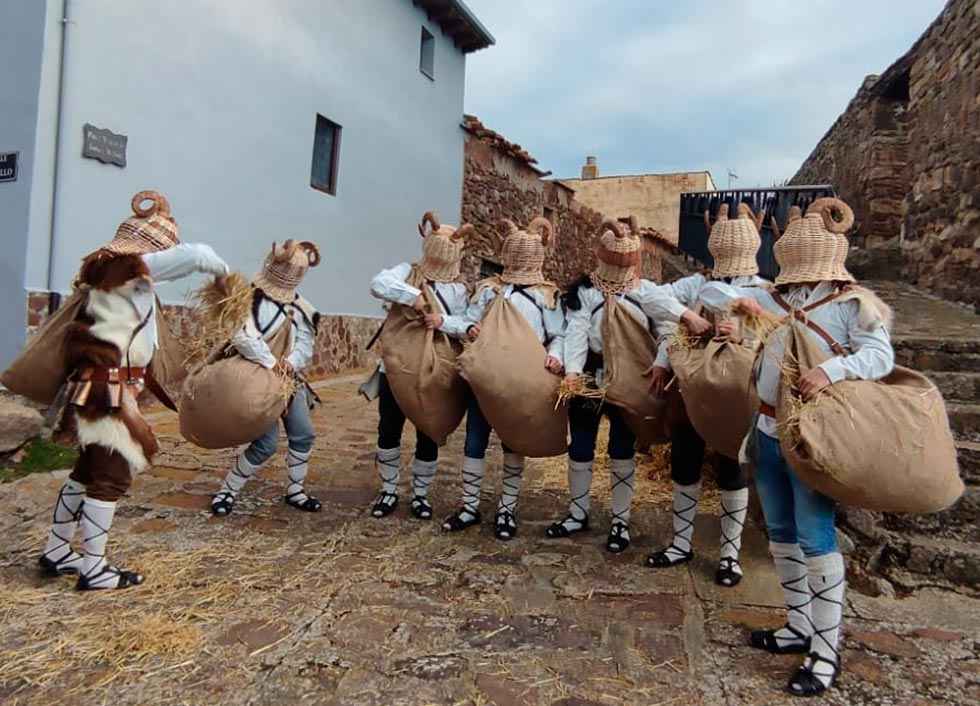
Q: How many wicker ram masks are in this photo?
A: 7